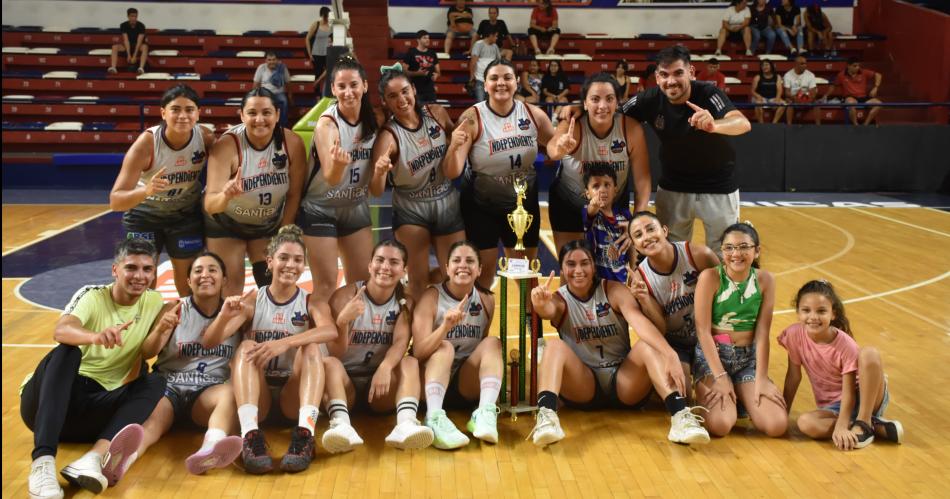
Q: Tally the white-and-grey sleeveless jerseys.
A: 12